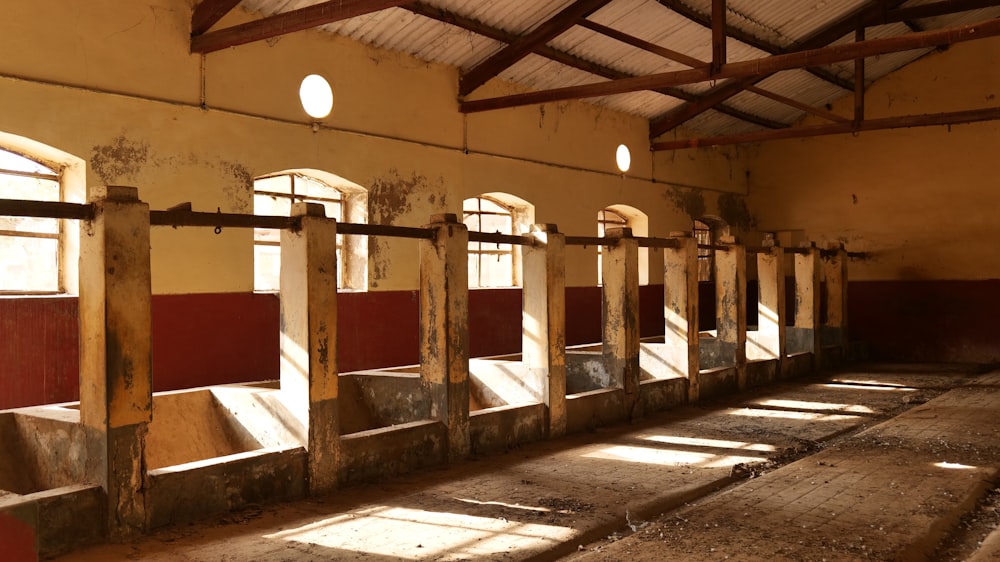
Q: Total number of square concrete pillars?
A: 10